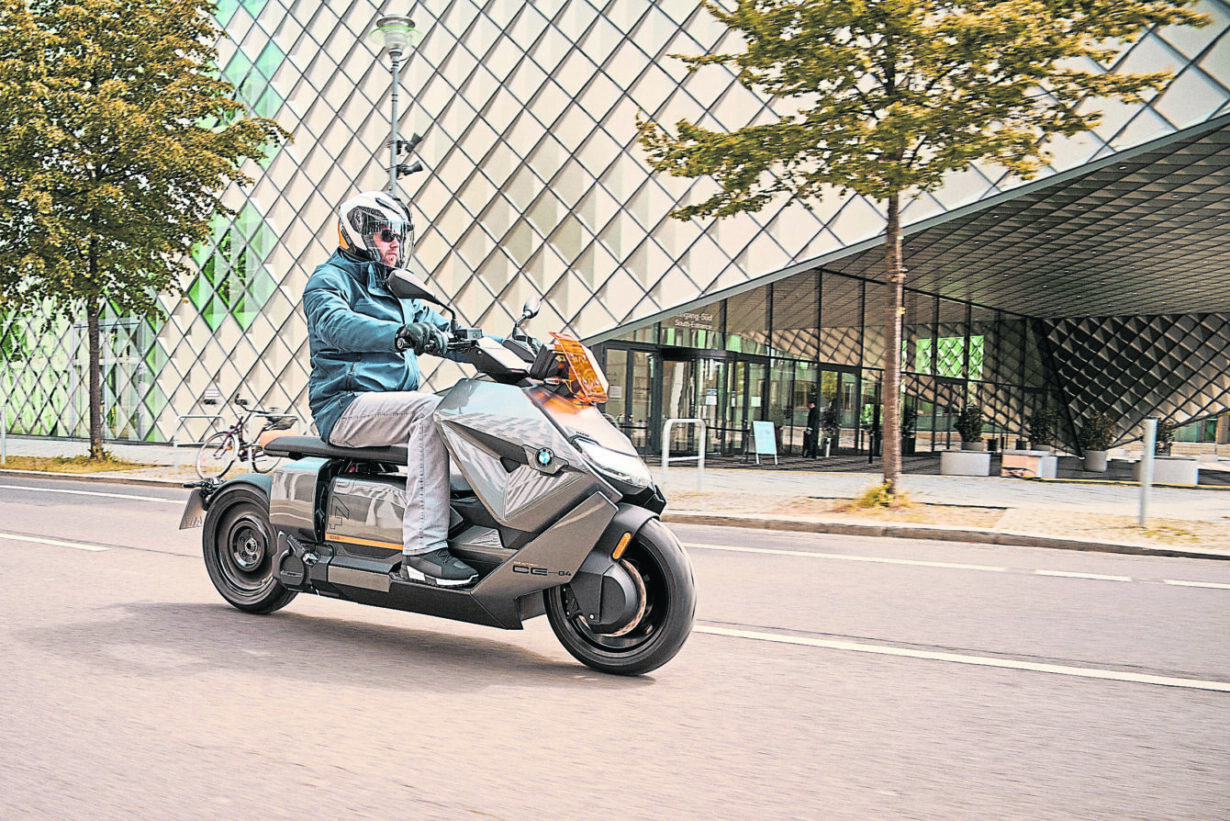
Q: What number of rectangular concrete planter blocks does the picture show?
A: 3